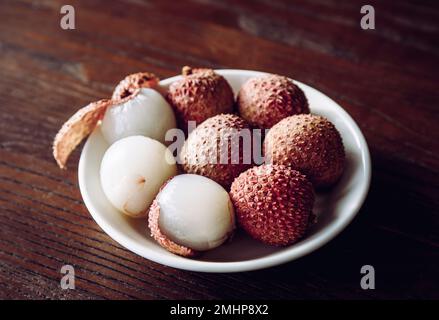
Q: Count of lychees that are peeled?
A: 3